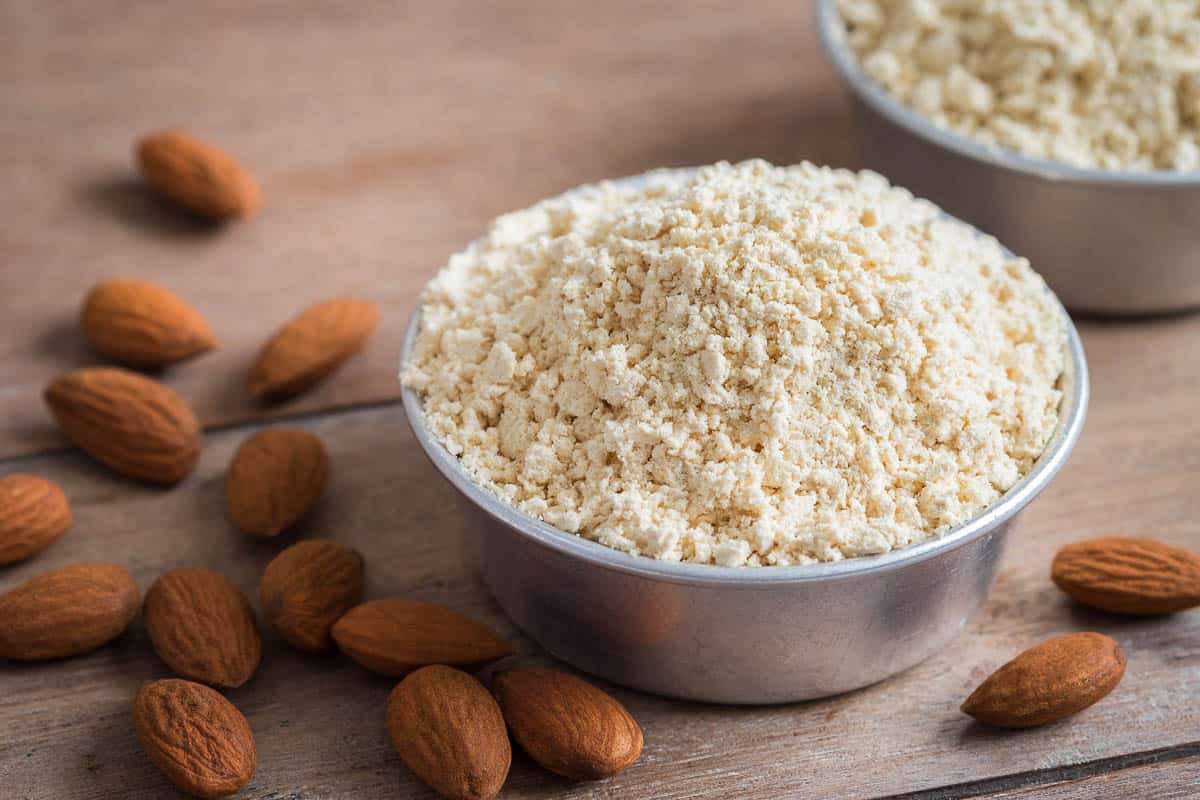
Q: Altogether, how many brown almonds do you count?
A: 15